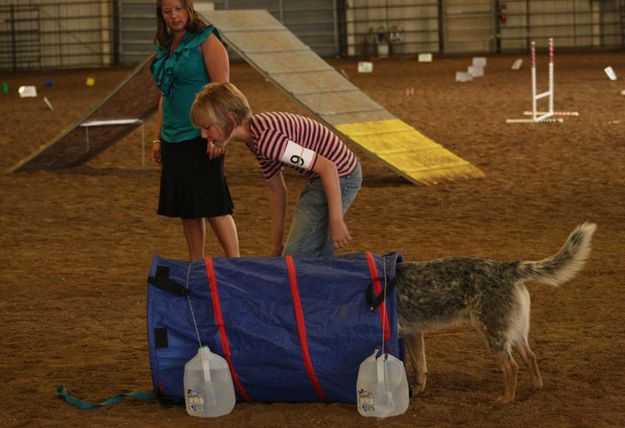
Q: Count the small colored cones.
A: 3